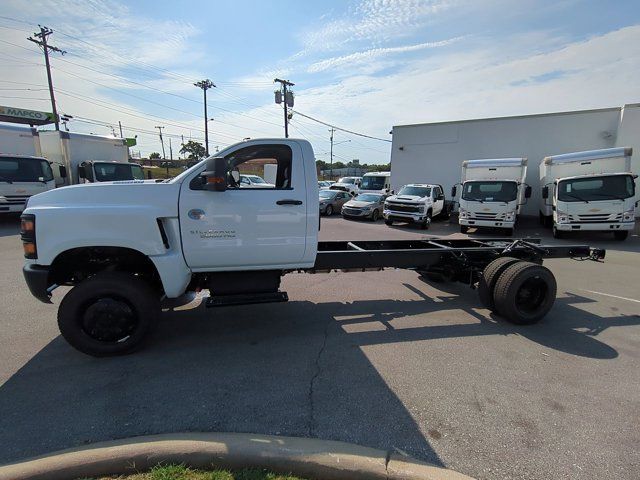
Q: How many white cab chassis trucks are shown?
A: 1